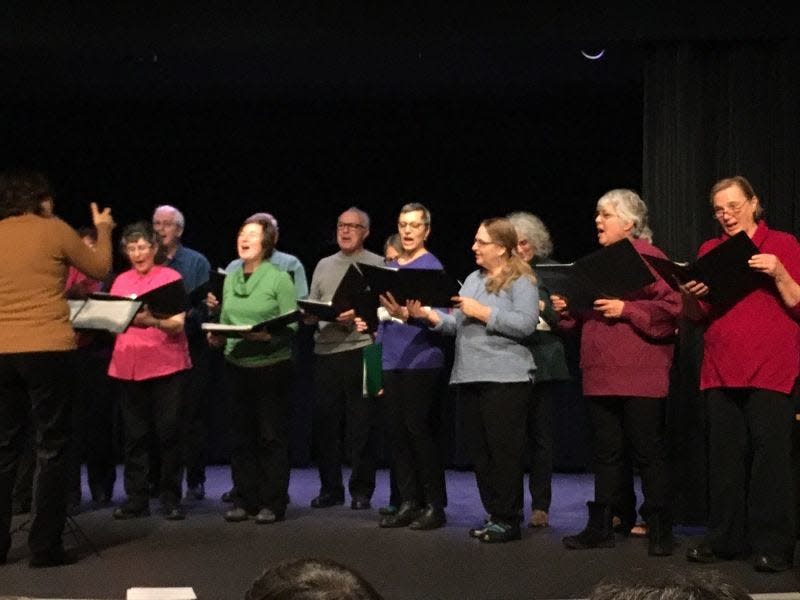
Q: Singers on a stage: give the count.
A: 12